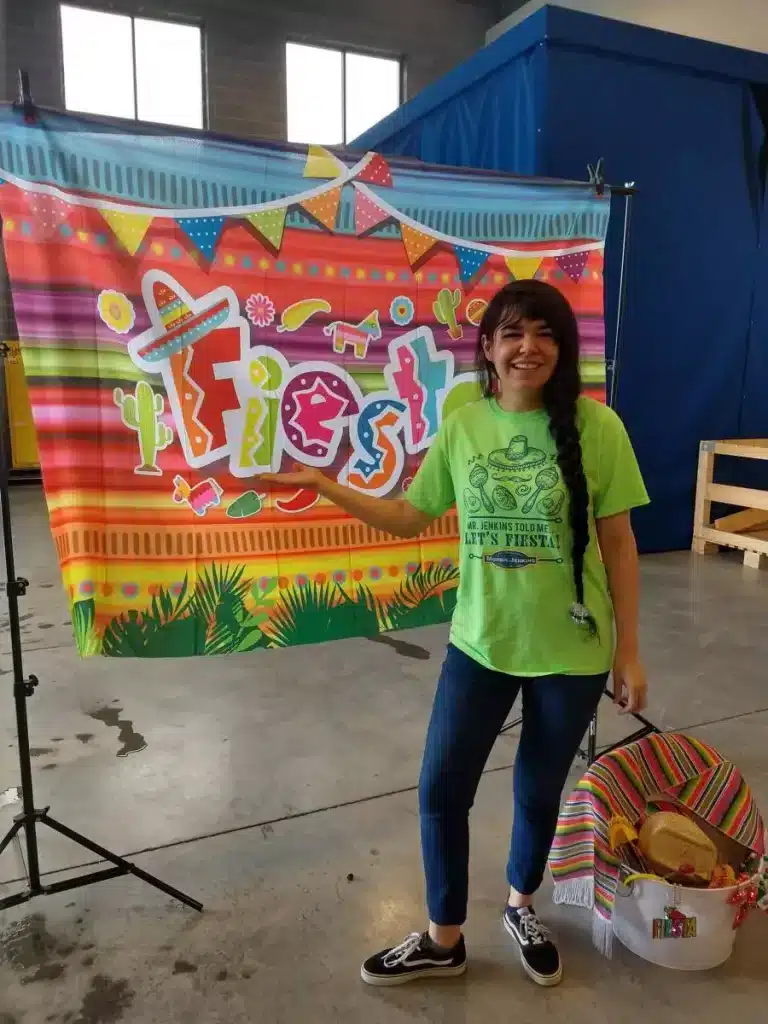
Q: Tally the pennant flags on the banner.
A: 12